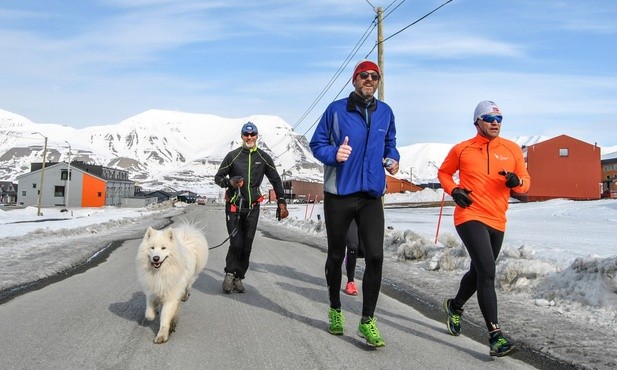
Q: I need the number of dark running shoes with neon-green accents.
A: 2